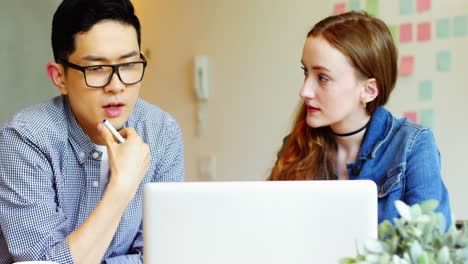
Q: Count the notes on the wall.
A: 15